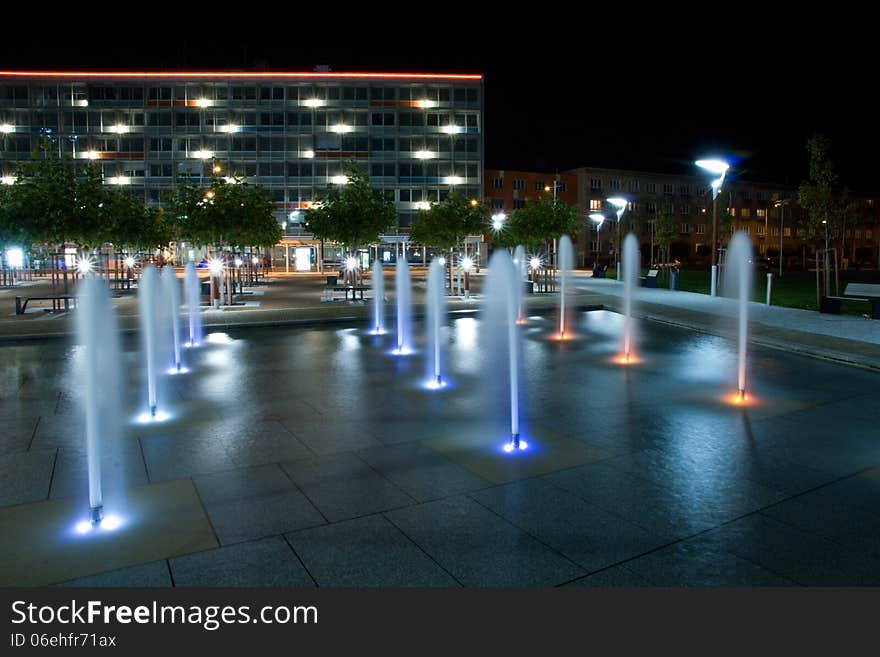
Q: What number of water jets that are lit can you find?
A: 12